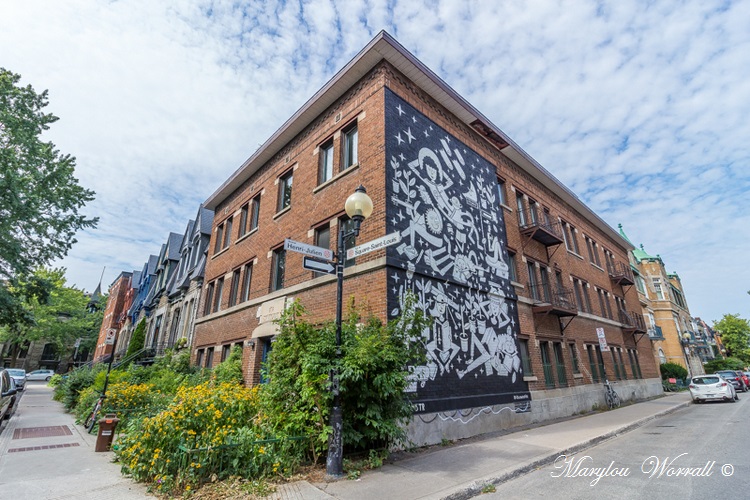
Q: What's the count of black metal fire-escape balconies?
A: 4